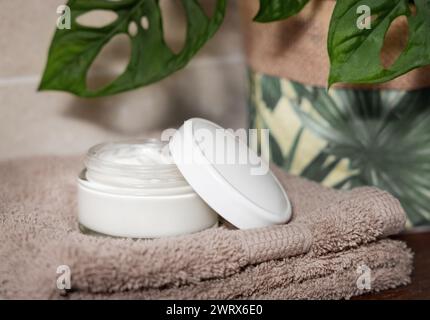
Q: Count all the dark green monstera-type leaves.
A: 3